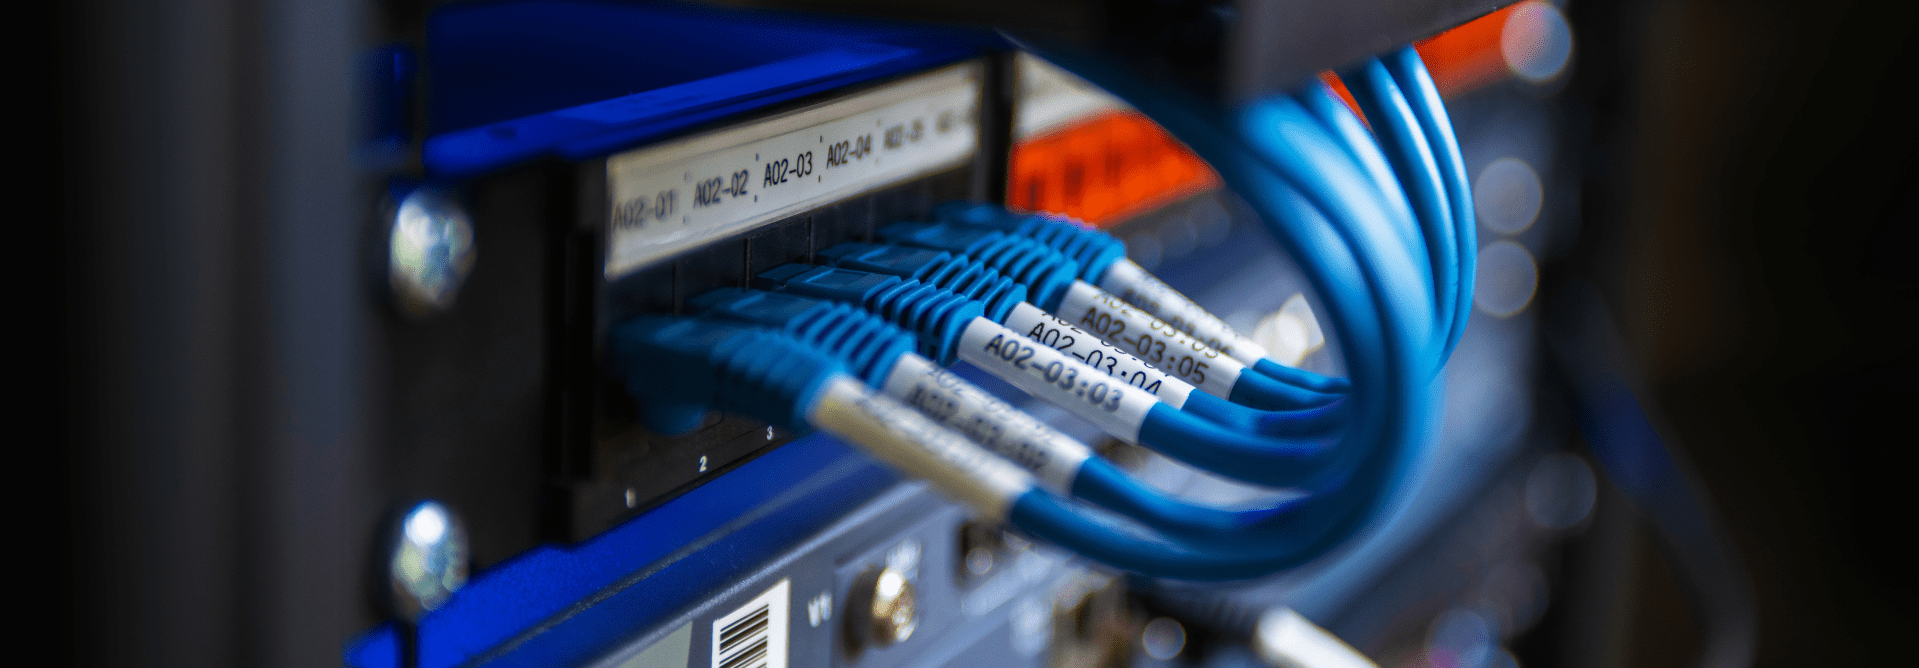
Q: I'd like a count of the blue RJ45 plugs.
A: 6